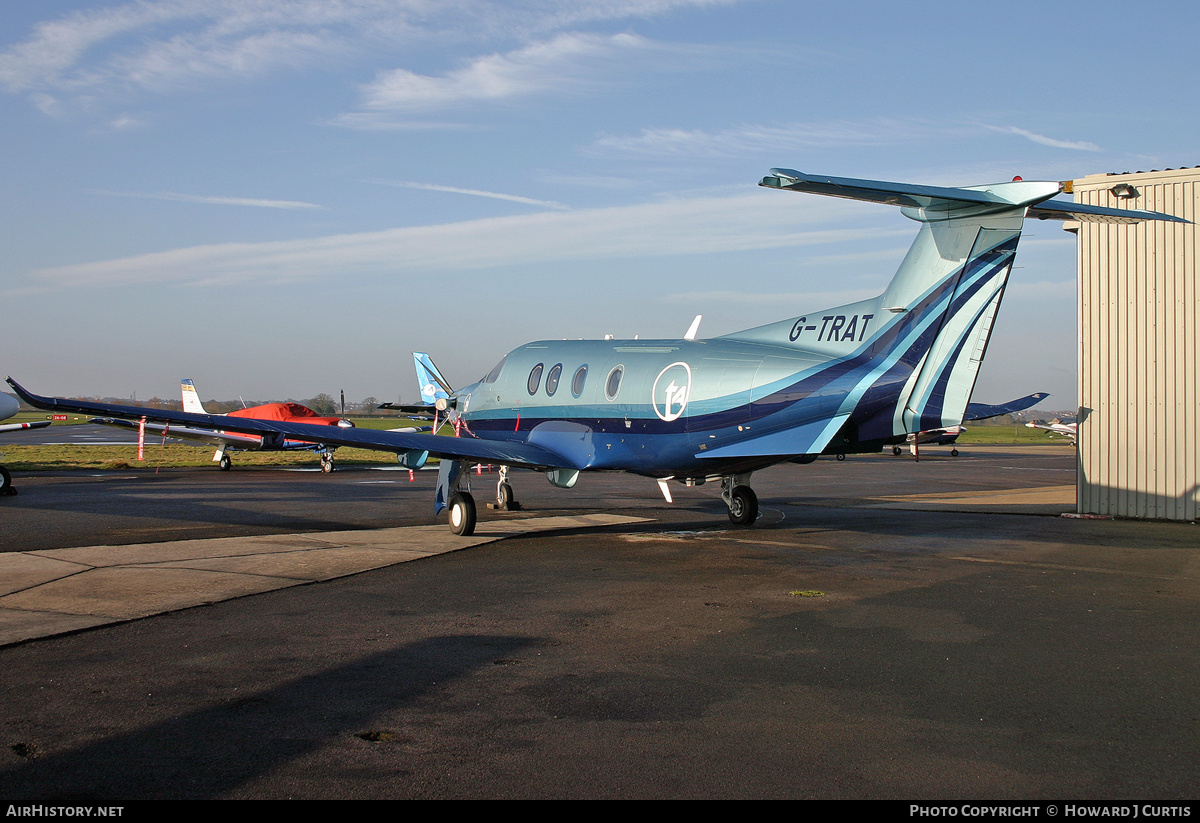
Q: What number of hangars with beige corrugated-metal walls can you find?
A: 1